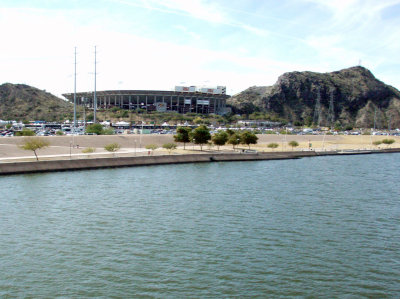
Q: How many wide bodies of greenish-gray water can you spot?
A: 1